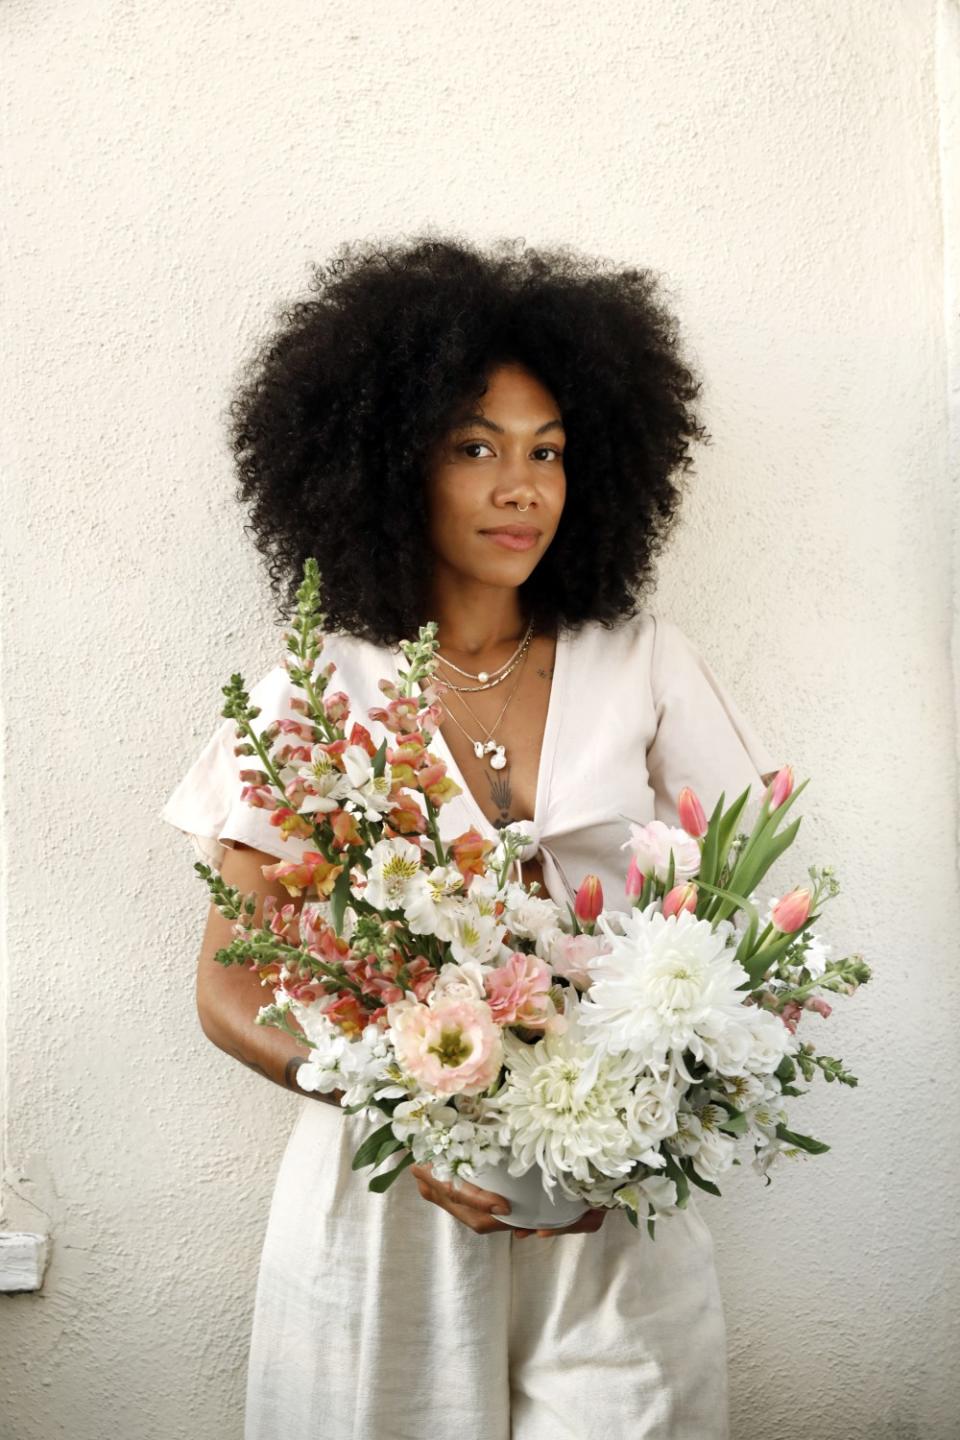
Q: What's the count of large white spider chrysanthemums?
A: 2